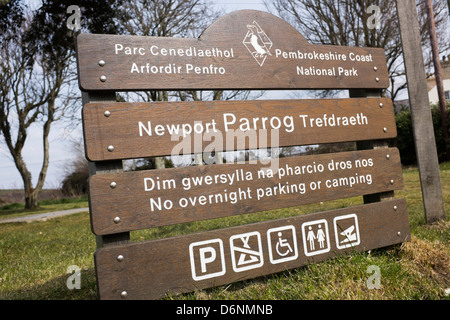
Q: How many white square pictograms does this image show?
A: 5